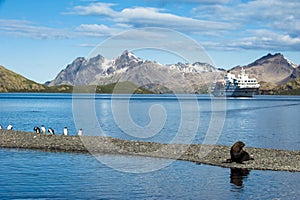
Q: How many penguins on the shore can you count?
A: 7